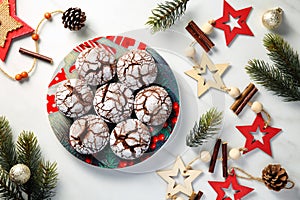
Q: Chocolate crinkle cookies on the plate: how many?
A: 7